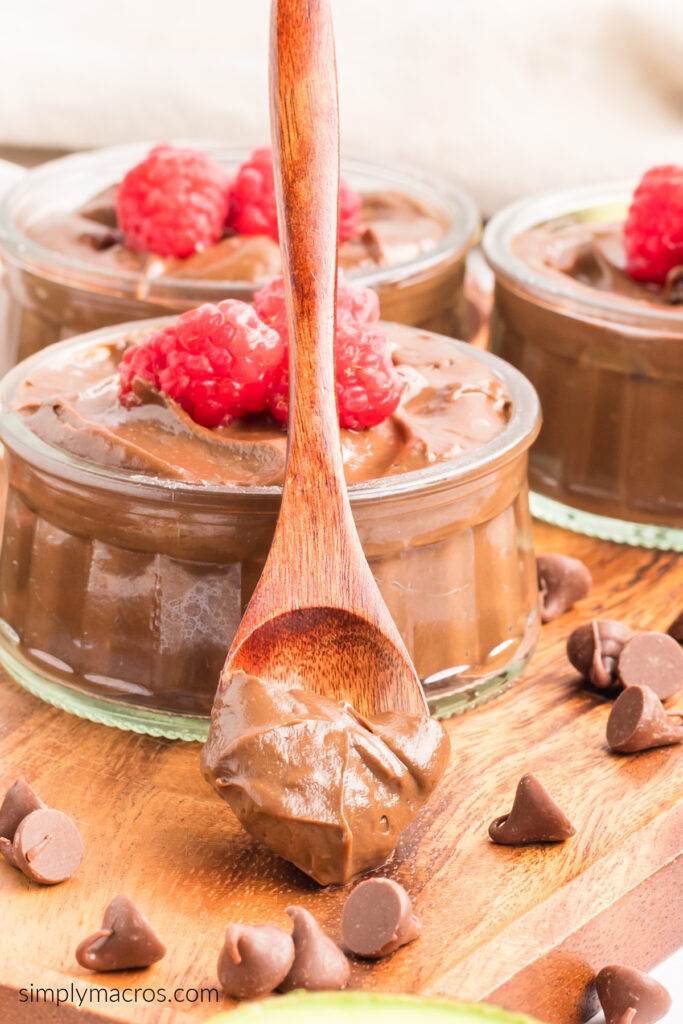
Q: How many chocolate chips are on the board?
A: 12